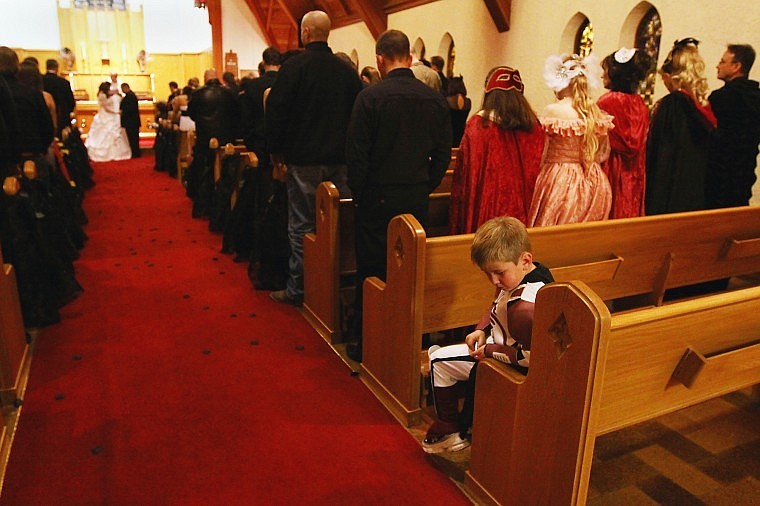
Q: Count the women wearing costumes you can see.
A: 4